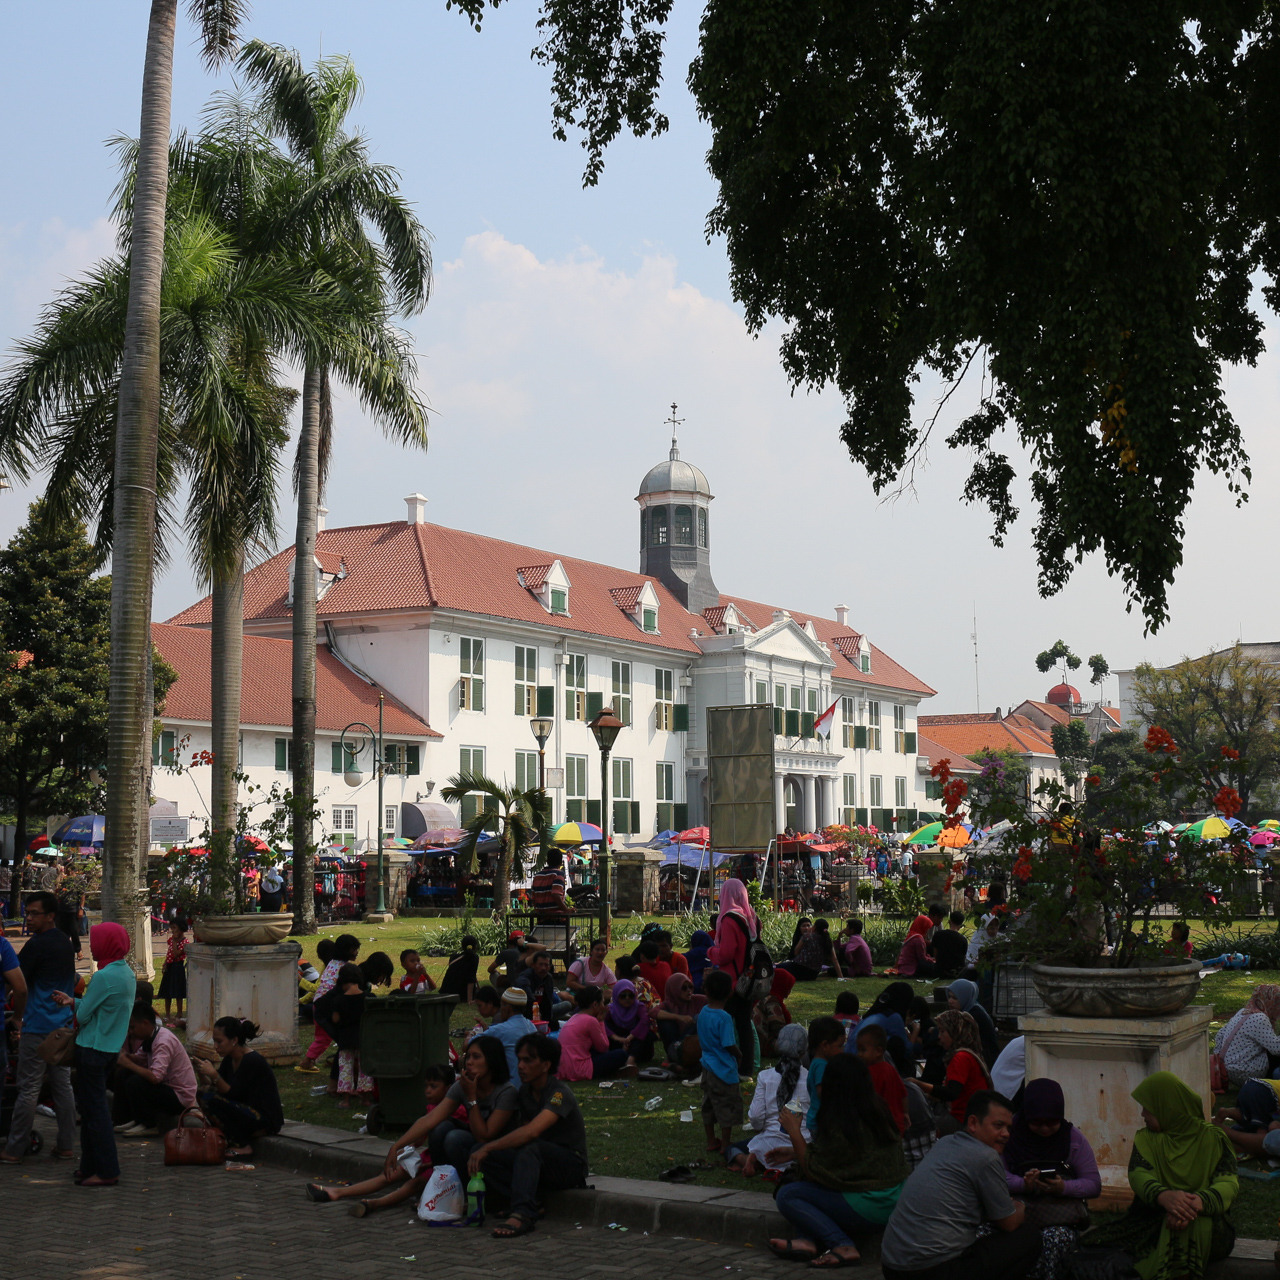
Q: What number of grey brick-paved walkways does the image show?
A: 1